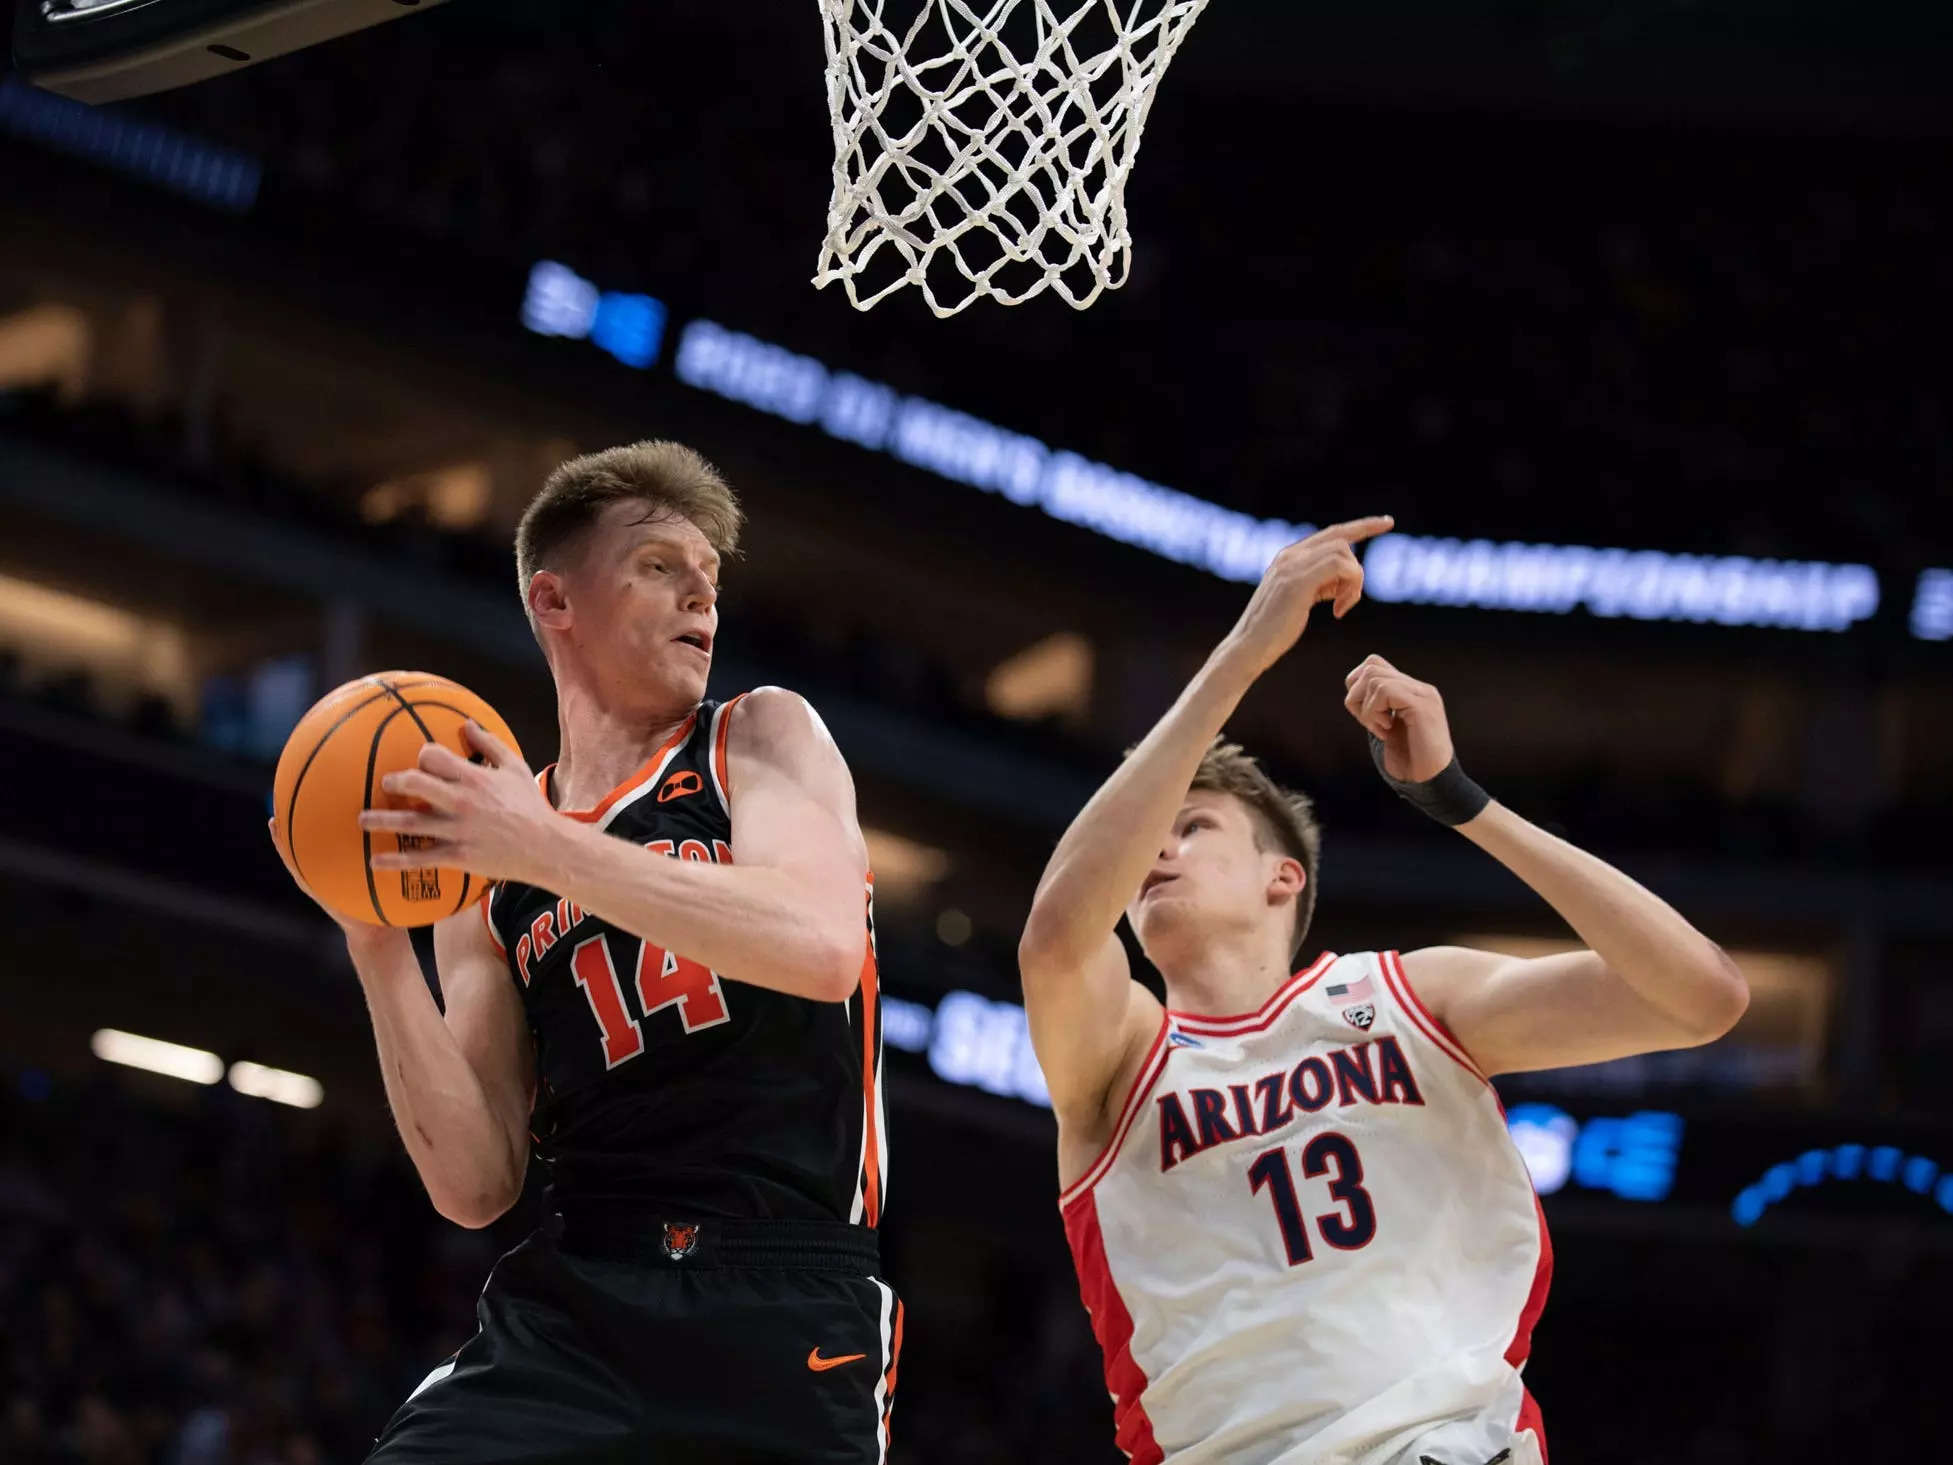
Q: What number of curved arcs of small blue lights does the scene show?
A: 1